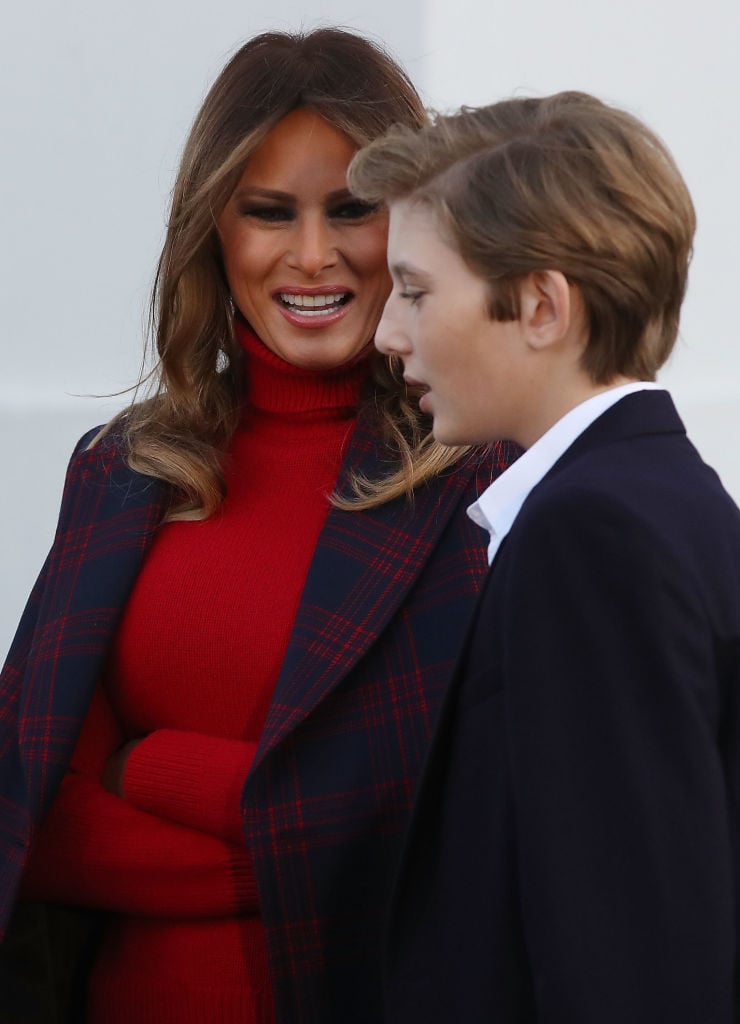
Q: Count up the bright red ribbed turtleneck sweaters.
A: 1